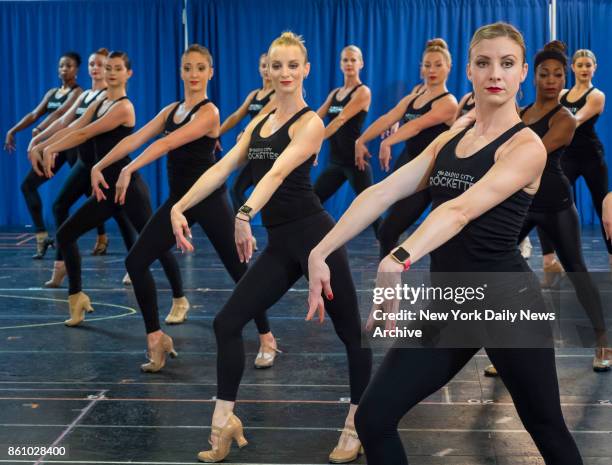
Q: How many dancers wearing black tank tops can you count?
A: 12